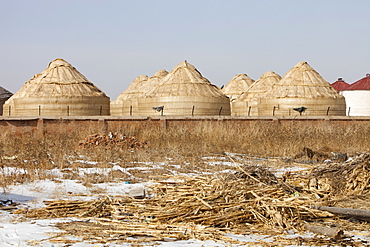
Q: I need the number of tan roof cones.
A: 7